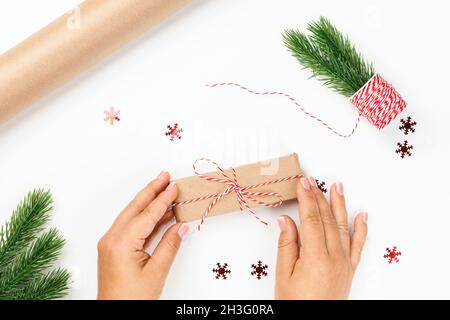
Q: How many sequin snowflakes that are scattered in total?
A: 8